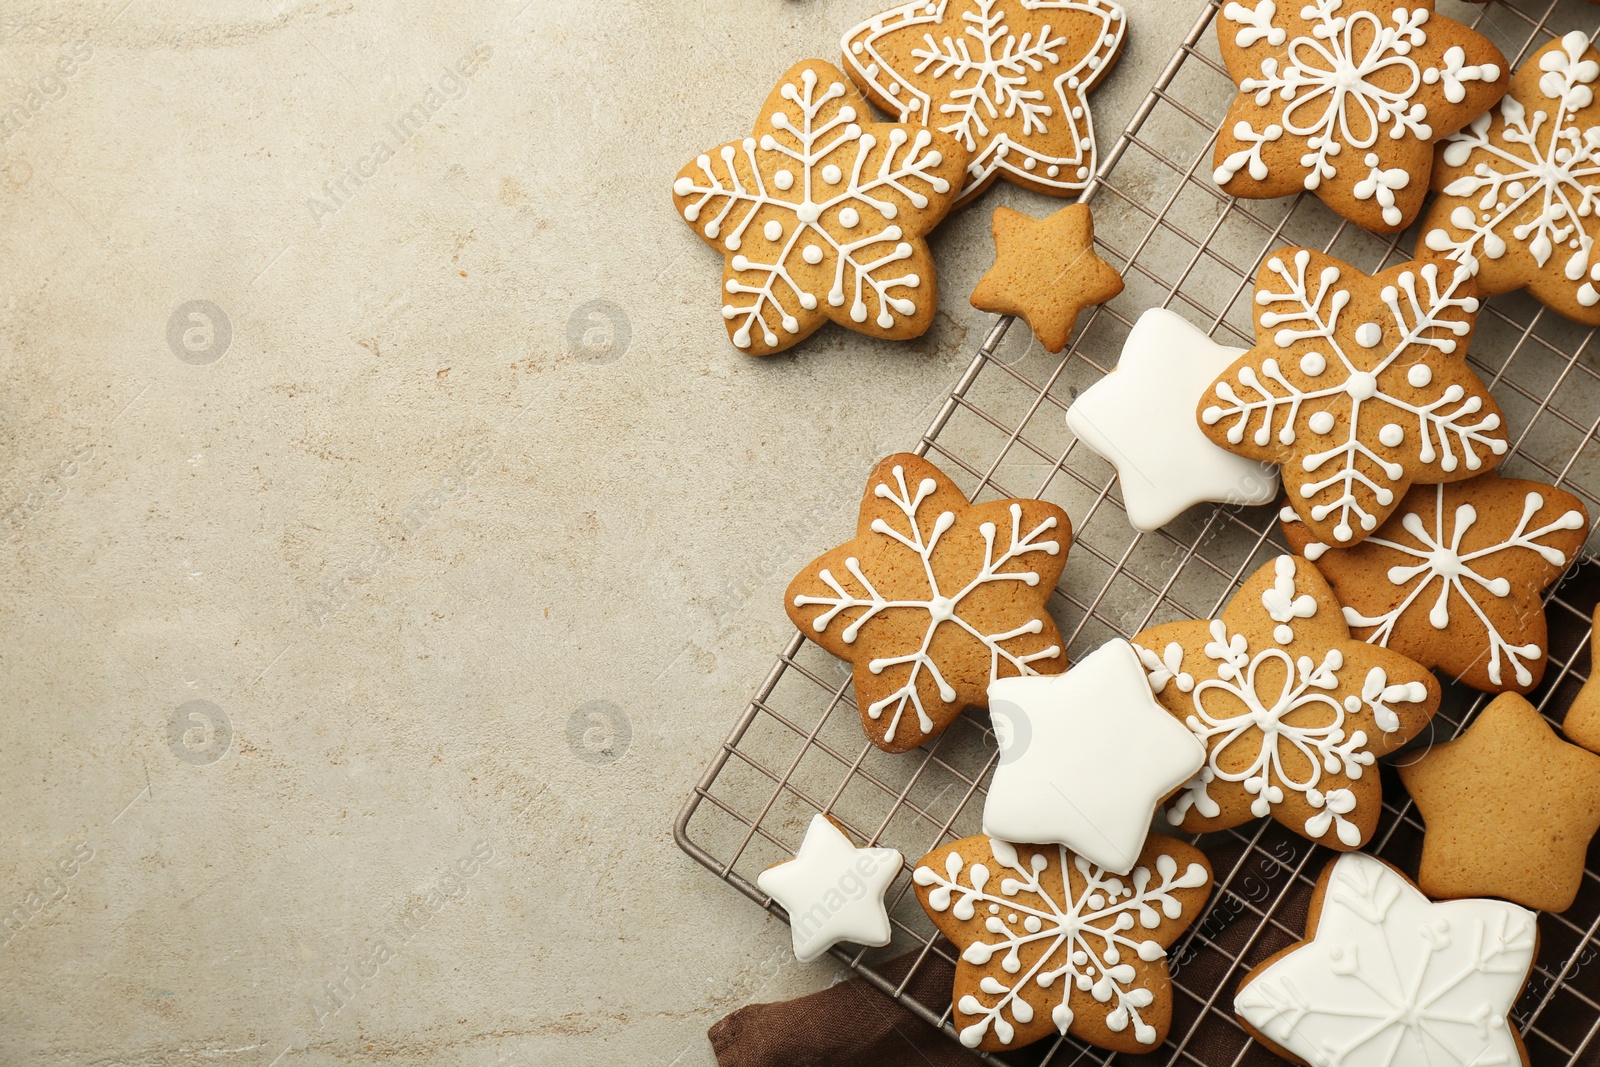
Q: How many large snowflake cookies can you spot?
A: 10